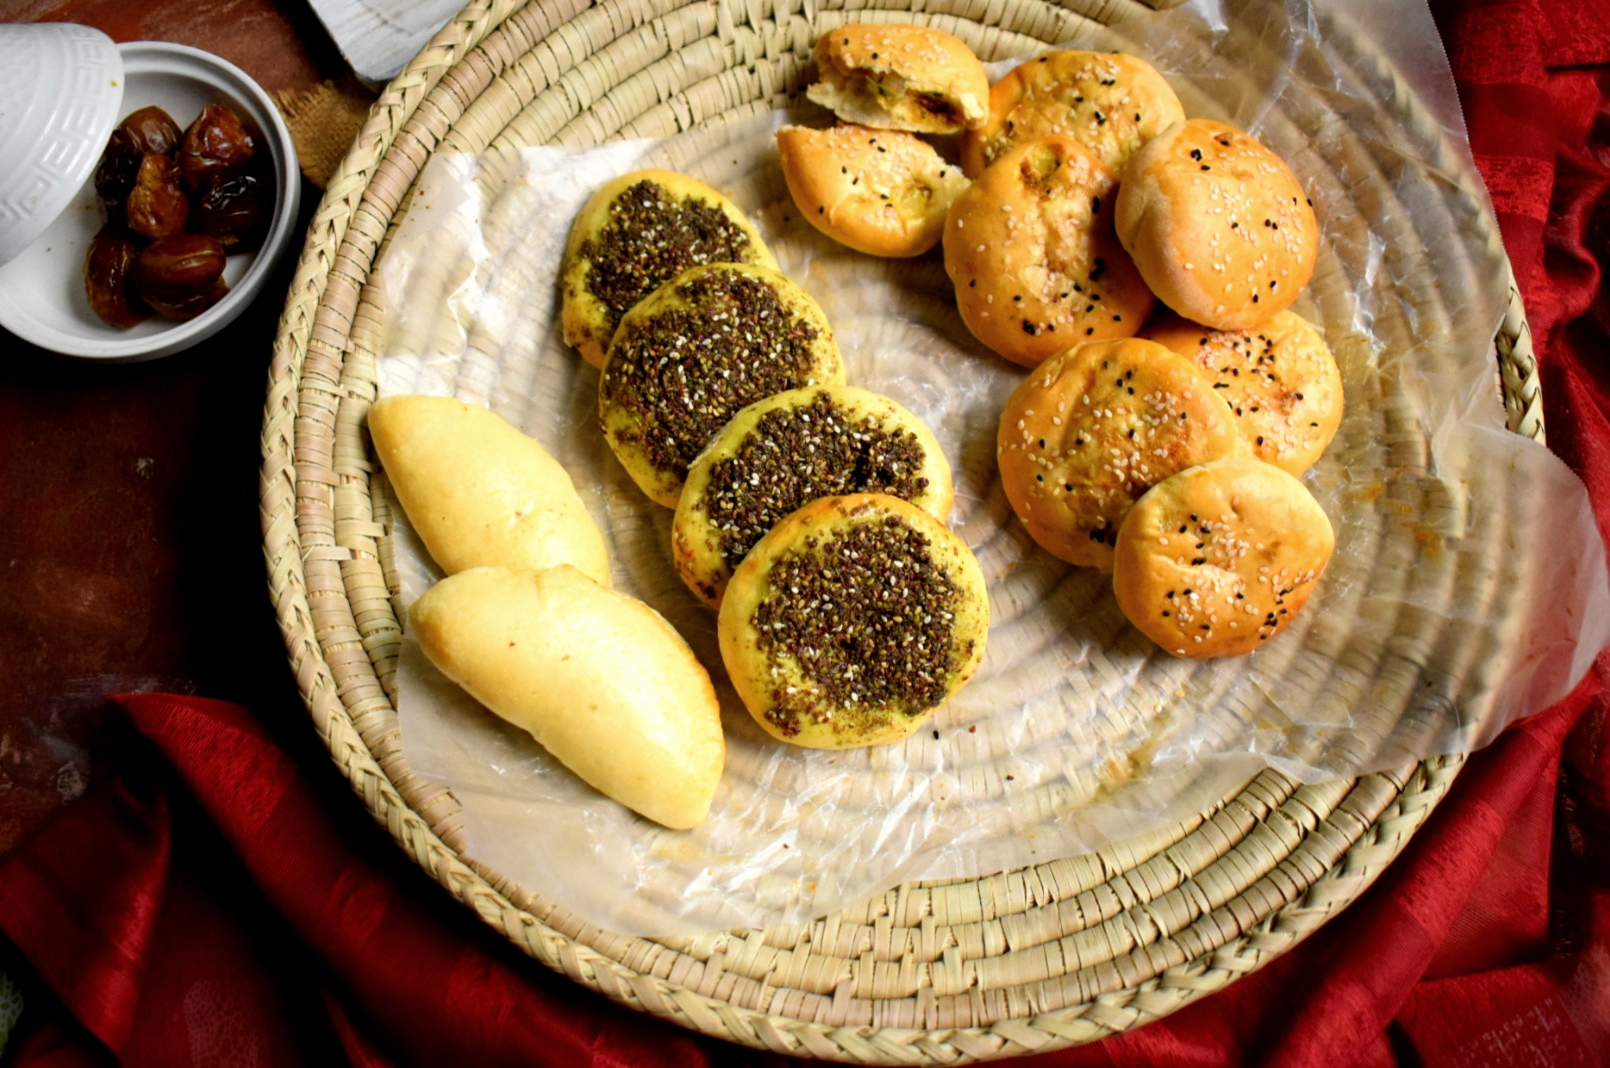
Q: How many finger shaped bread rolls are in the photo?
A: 2